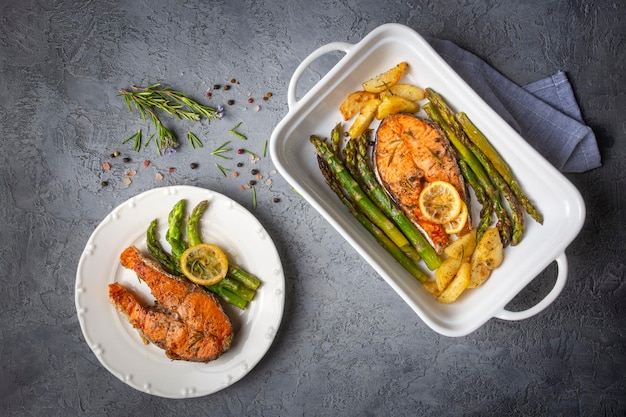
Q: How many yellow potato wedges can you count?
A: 11